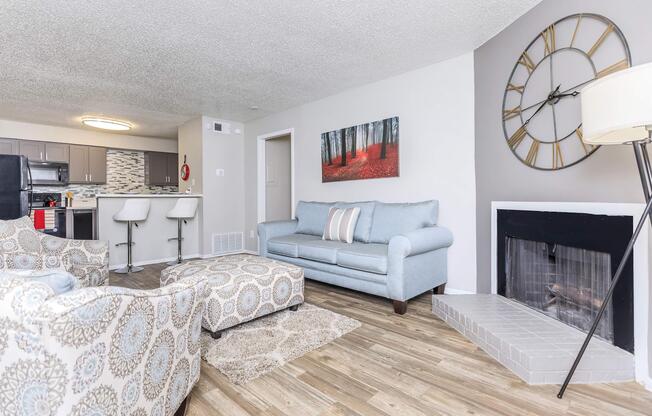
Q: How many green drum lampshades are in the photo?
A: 0